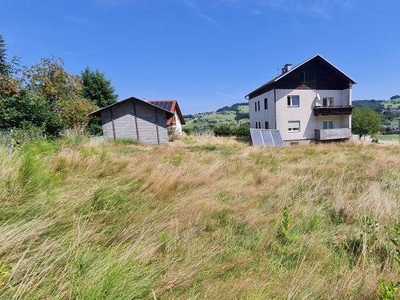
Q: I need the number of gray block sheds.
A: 1